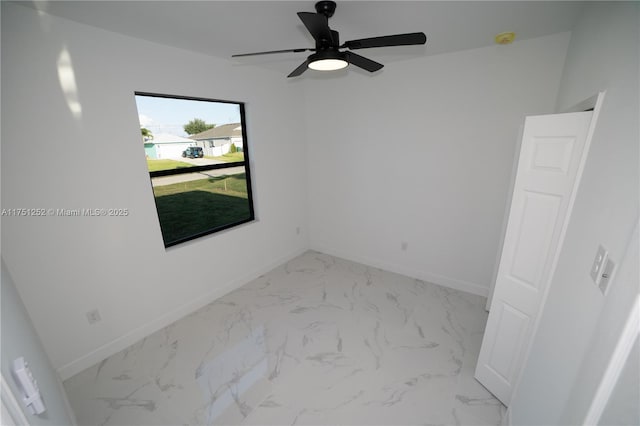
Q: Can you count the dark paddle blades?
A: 5